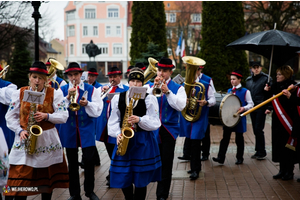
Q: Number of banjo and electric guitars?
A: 0